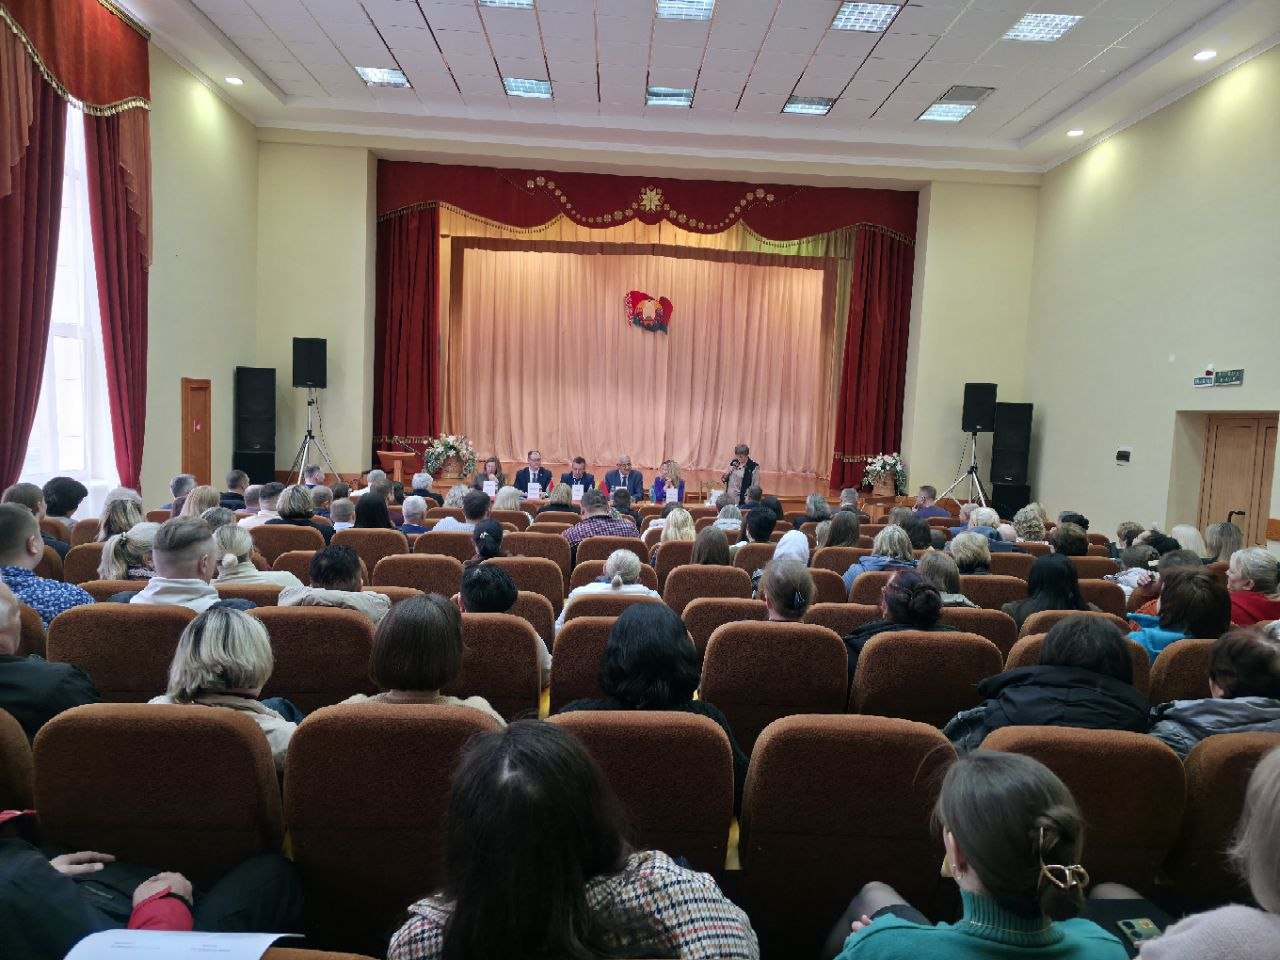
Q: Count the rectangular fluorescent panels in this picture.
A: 9